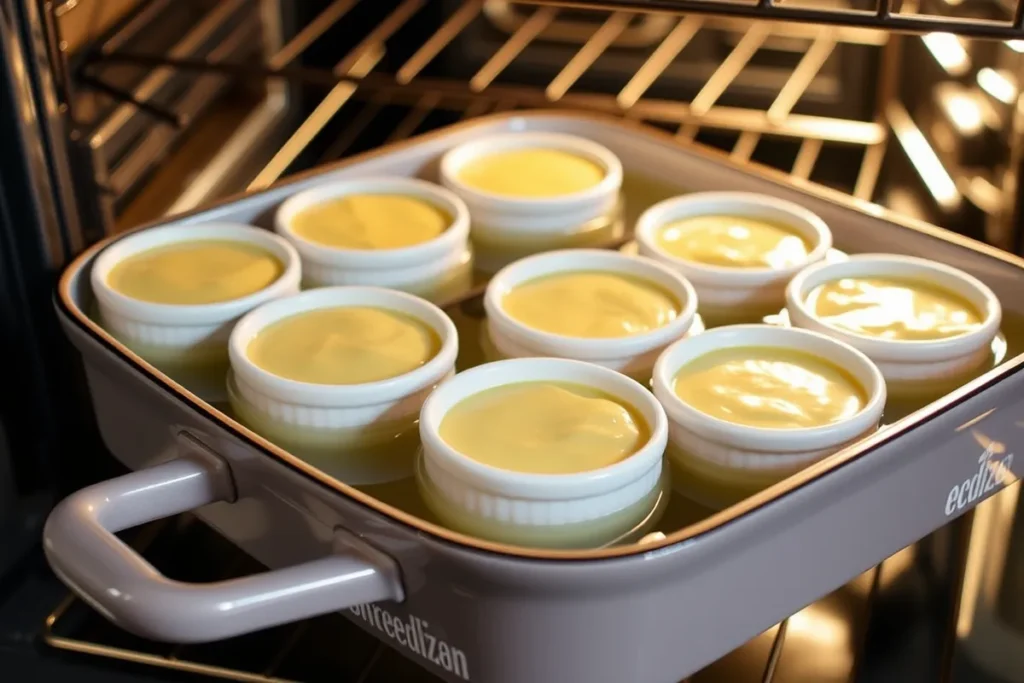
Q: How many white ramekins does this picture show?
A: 9